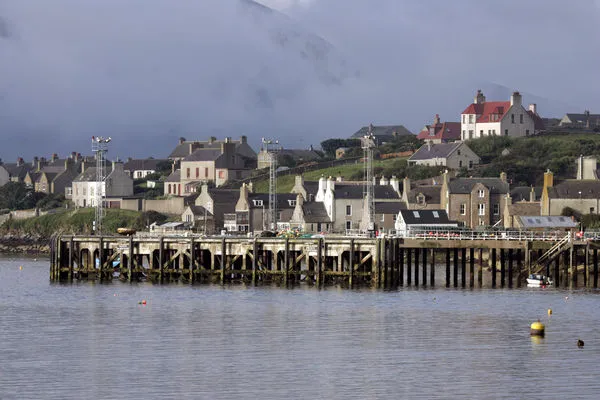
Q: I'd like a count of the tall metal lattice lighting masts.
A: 3